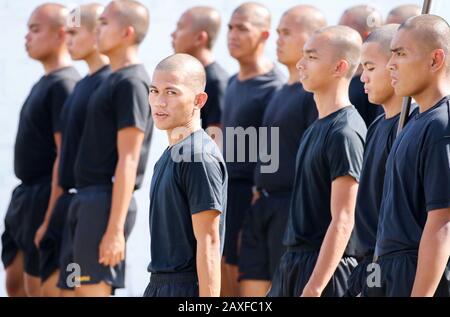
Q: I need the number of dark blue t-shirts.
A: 11